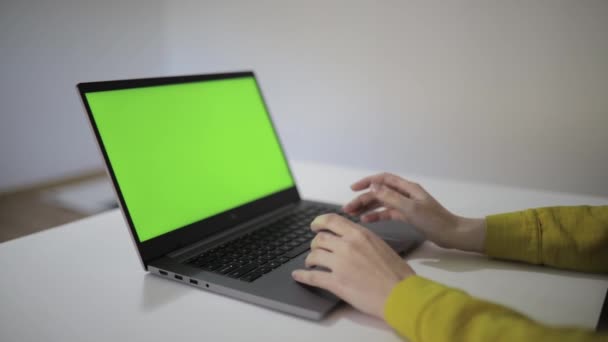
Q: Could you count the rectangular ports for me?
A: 3